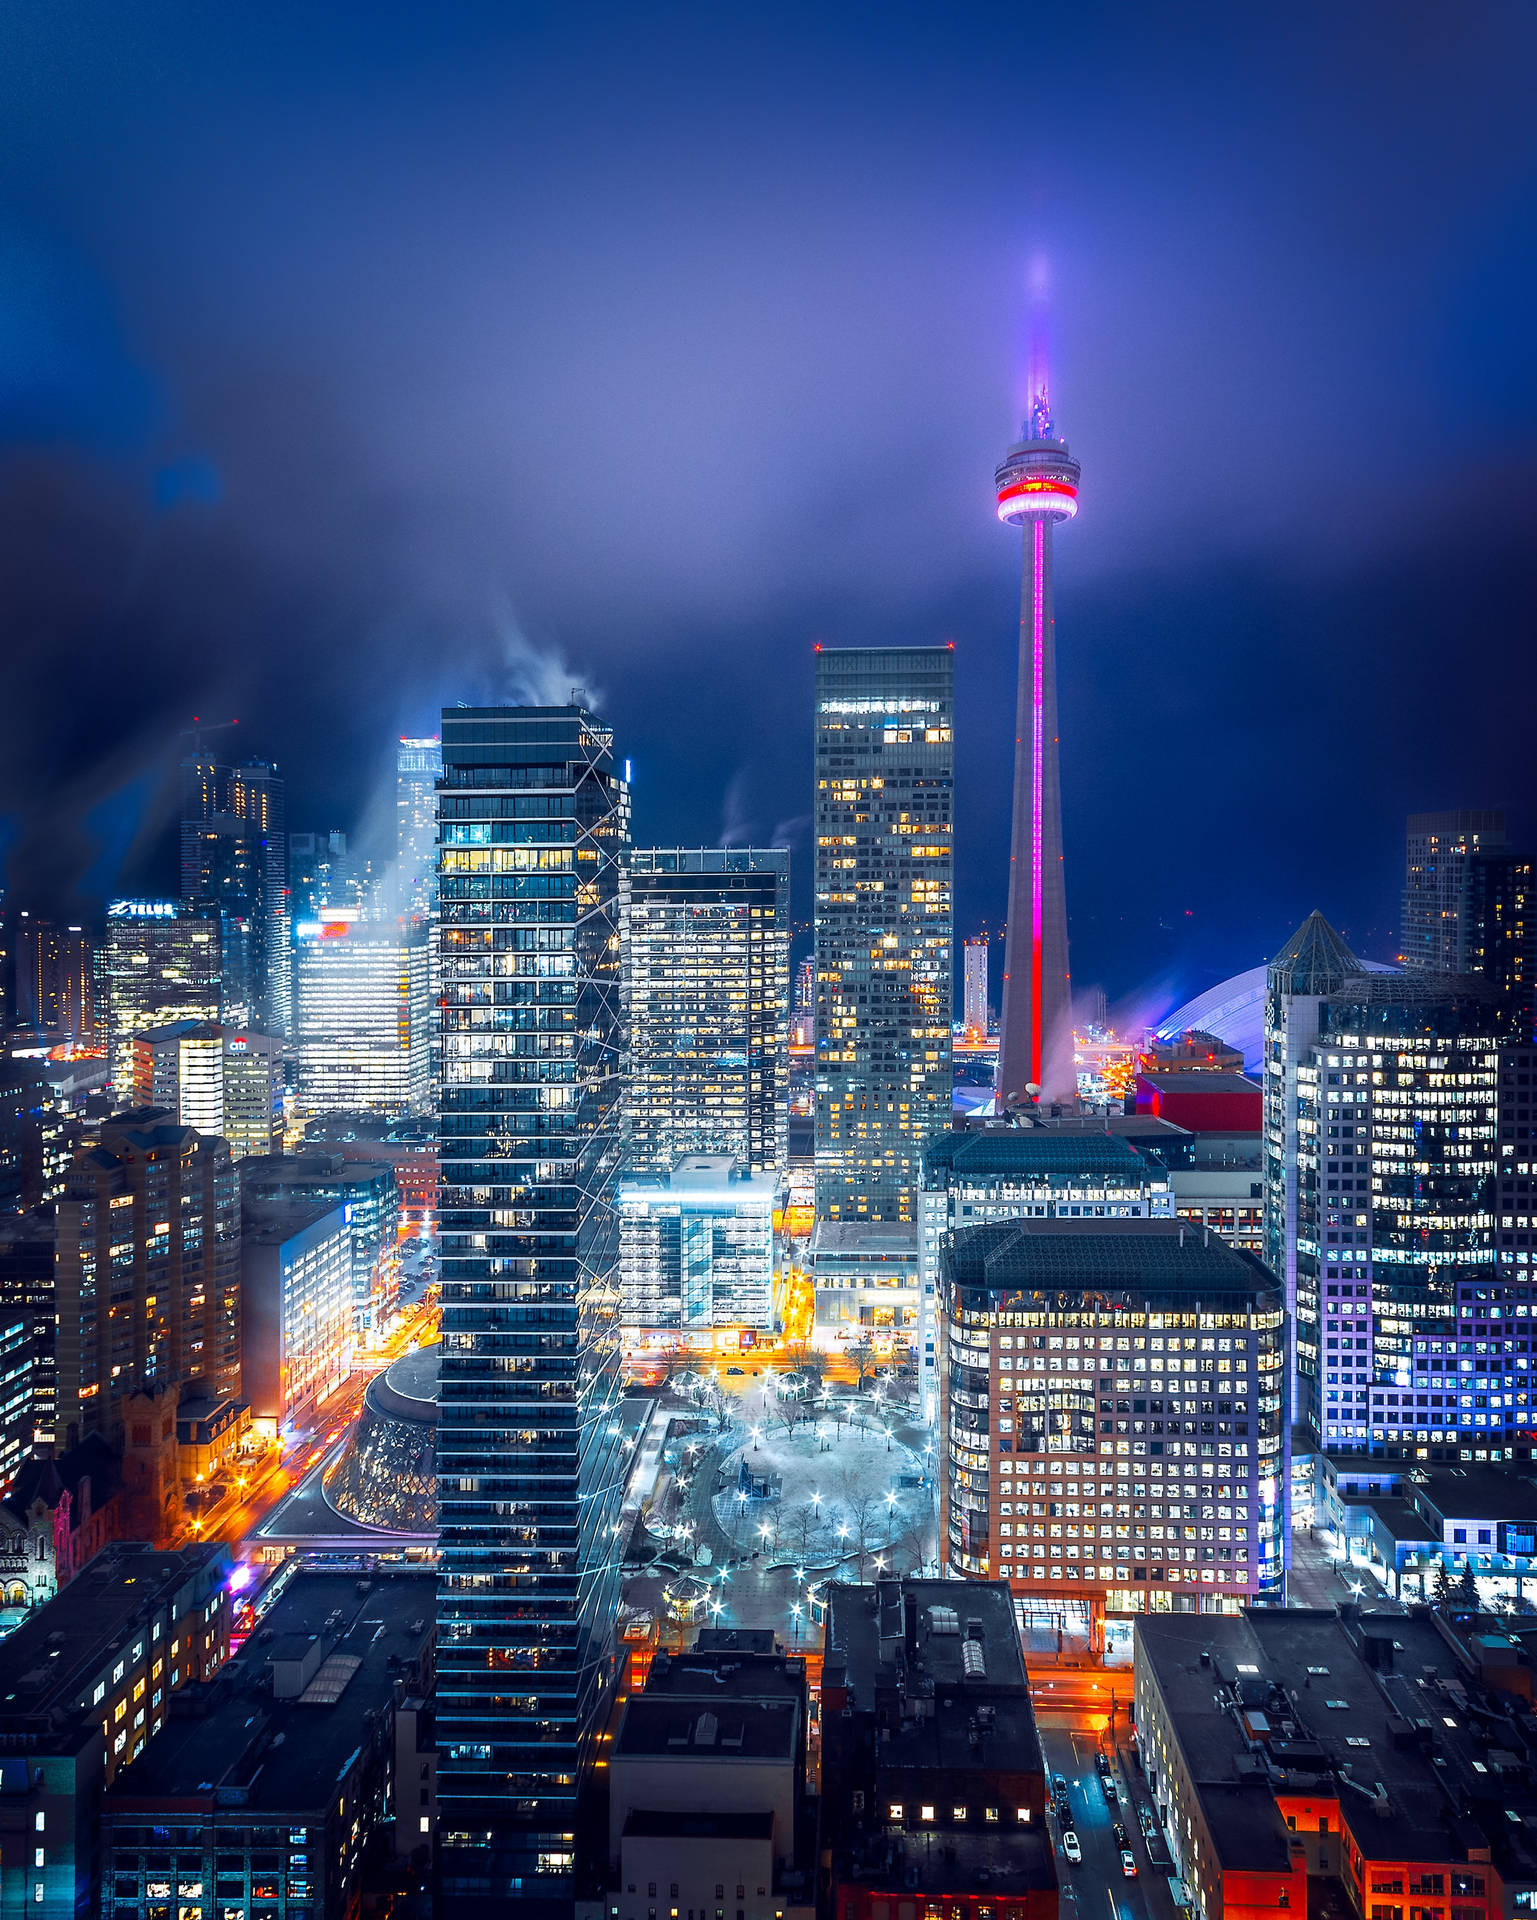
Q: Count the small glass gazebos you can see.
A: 4